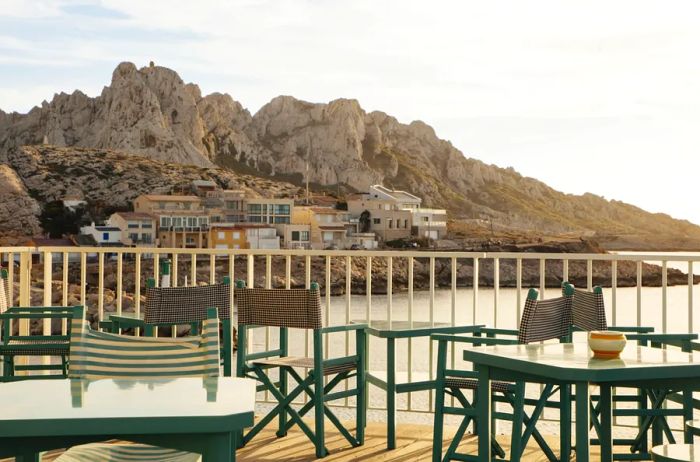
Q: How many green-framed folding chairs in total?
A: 6